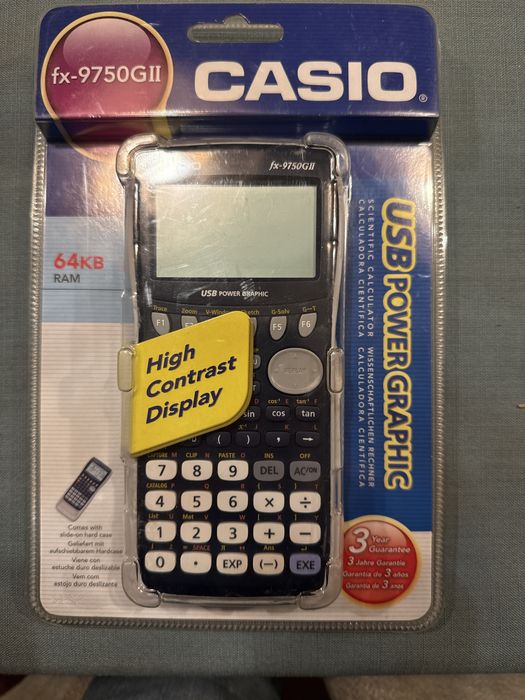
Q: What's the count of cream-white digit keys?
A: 10